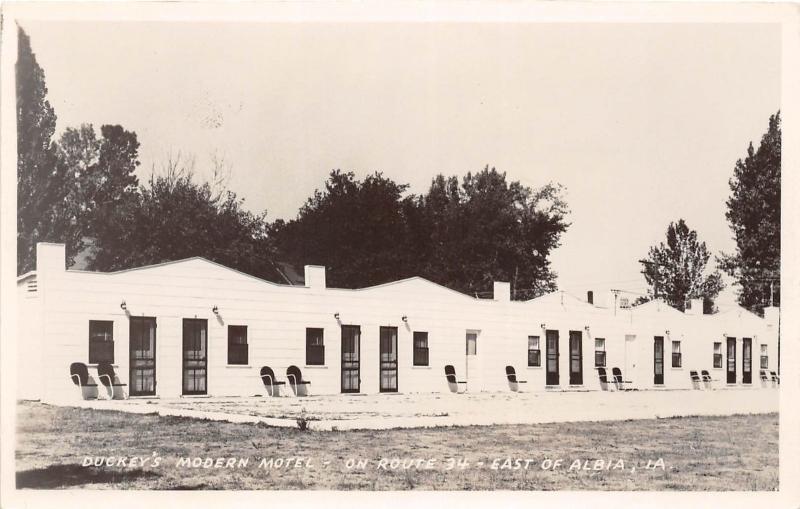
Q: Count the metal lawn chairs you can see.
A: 12